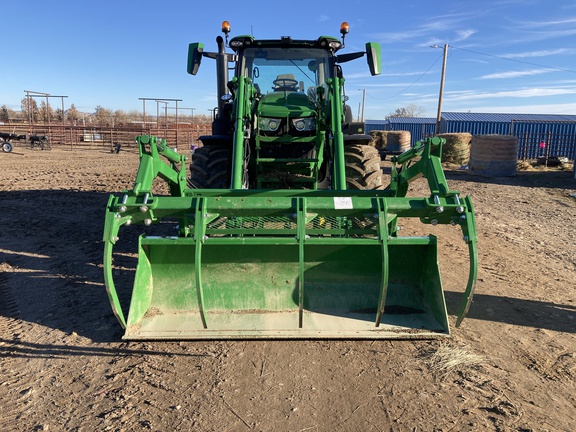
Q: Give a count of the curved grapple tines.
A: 5